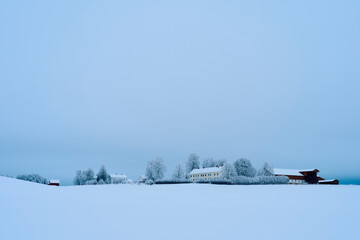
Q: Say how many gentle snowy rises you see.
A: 1